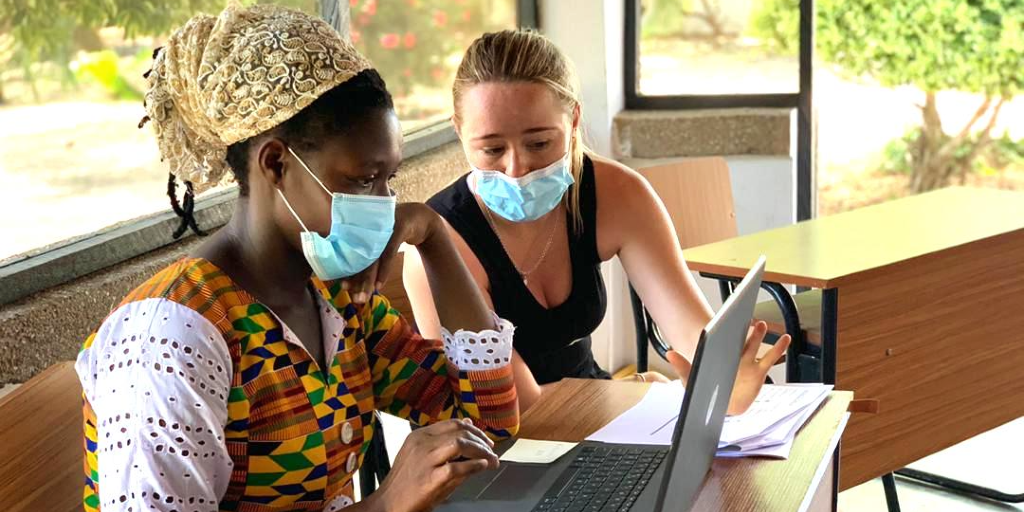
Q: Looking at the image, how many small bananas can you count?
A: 0